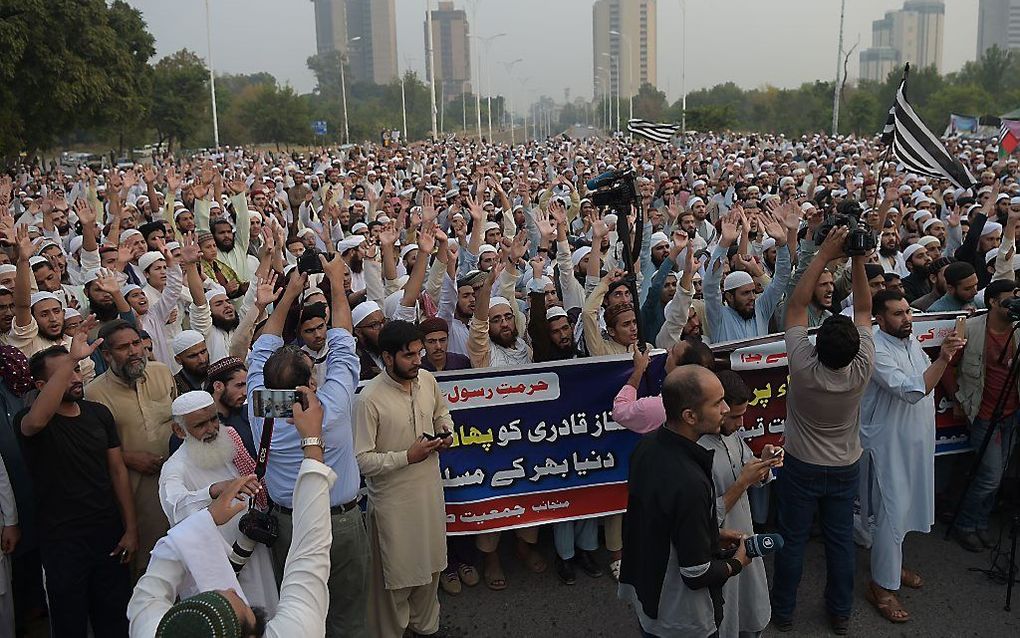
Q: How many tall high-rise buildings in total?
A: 5